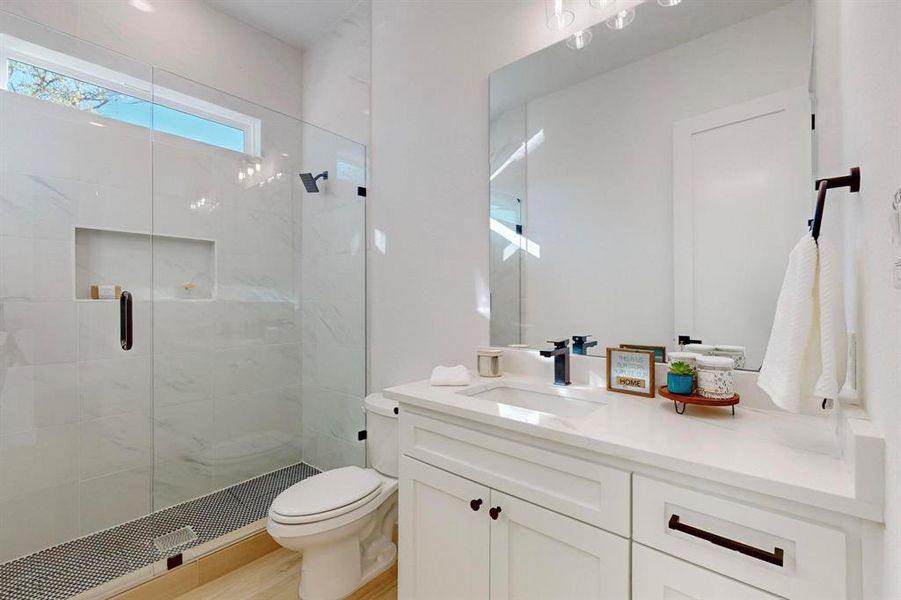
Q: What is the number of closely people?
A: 0